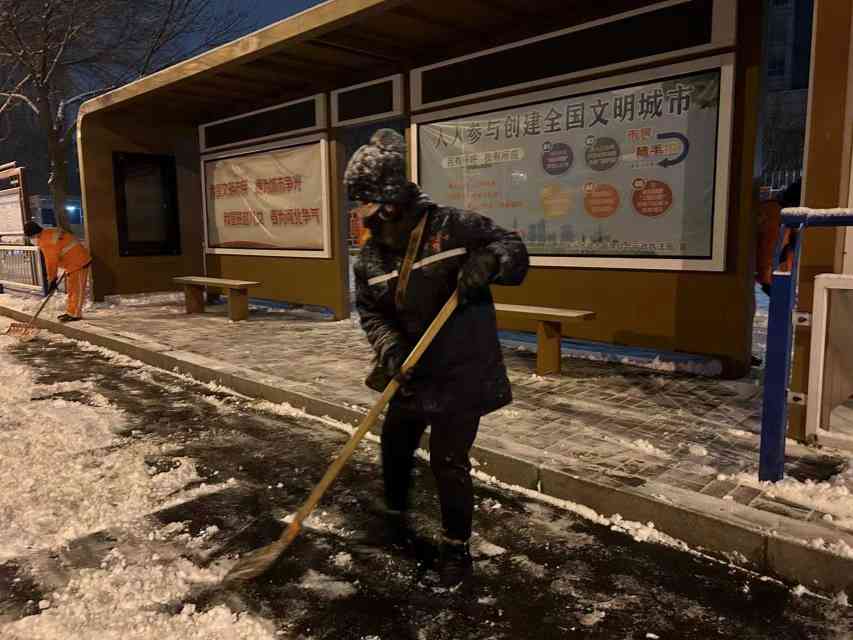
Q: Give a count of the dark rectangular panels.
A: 4